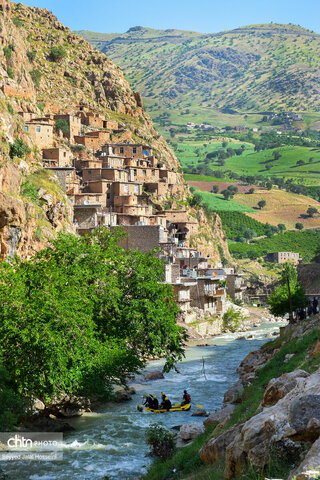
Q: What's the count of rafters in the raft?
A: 5